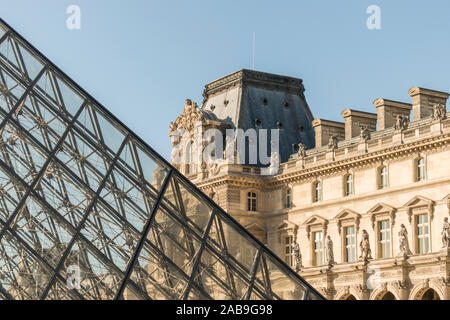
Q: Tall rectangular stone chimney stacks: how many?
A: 4